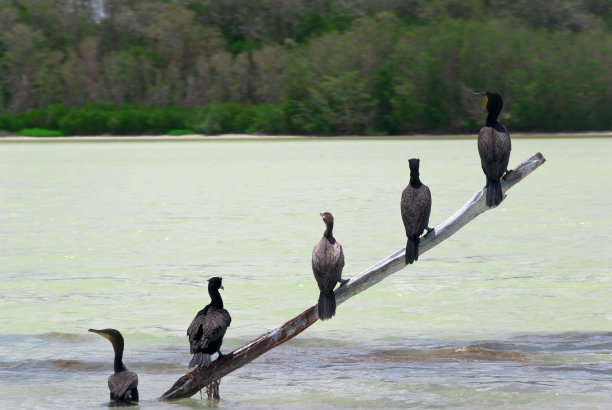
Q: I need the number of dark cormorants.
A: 5